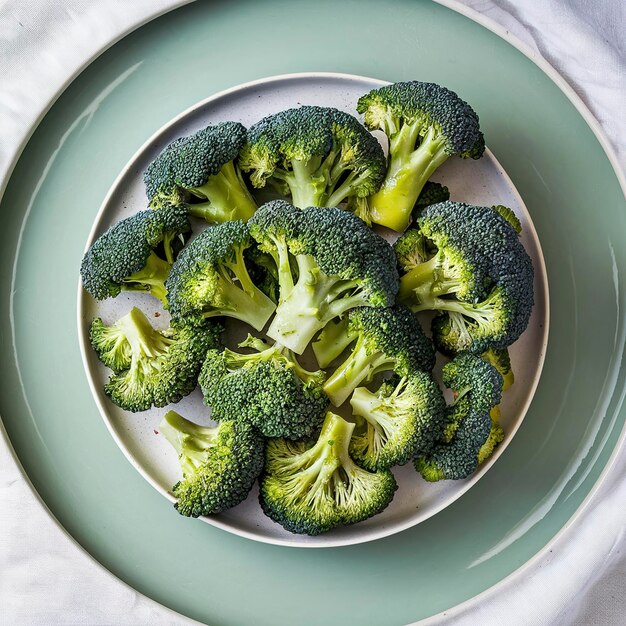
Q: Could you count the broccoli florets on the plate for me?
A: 14